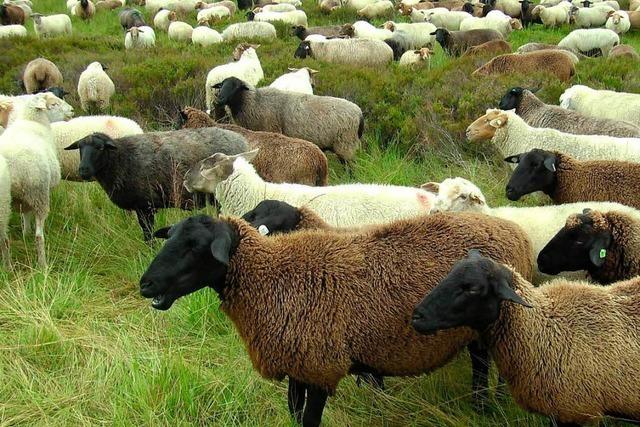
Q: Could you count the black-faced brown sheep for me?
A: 5